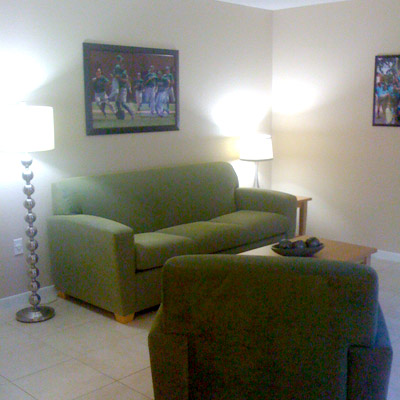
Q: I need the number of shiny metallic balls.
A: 11